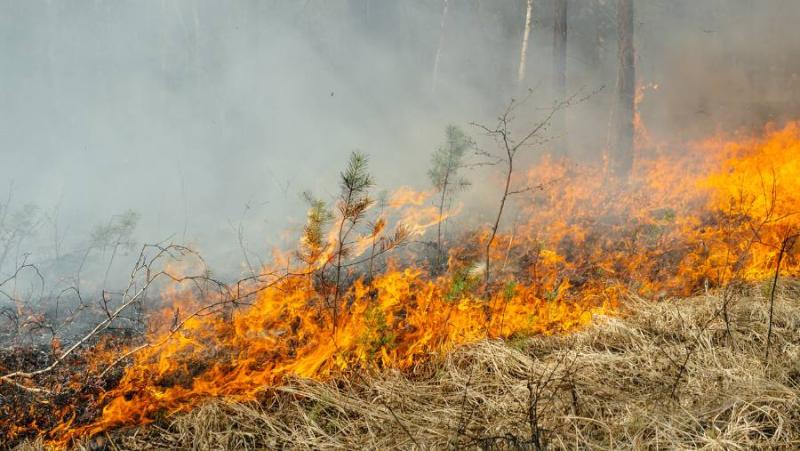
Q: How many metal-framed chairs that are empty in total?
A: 0